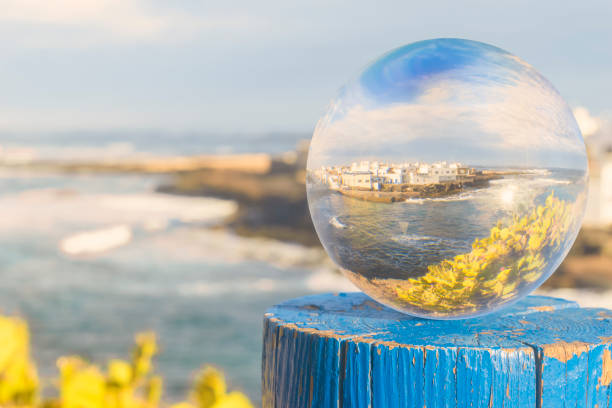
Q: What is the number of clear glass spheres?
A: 1